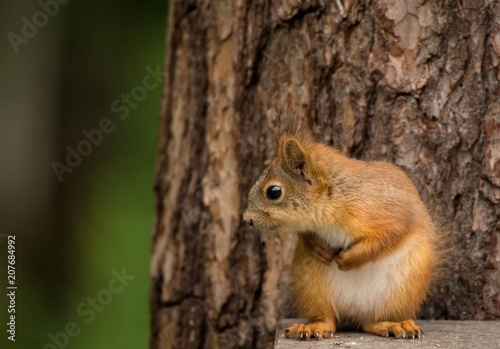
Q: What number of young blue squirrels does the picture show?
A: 0